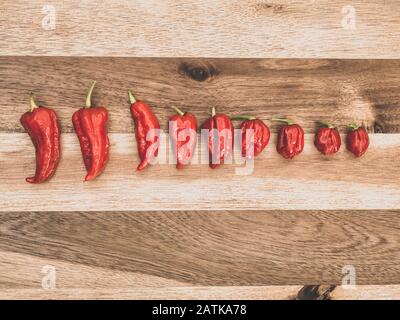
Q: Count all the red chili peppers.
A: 9